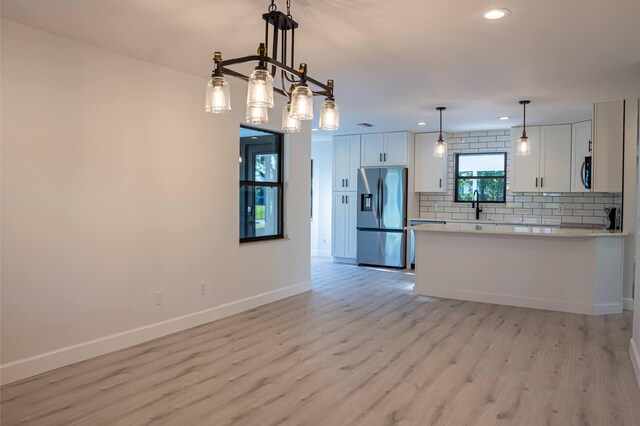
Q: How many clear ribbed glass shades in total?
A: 8